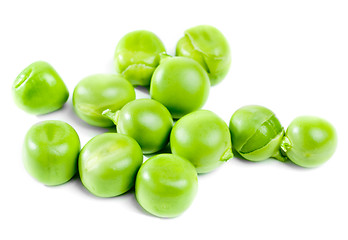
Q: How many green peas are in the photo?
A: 12